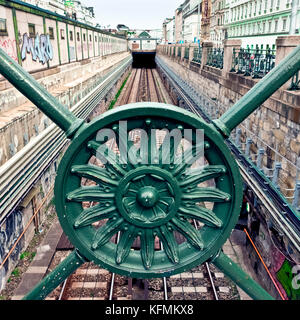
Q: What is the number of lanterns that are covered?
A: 0